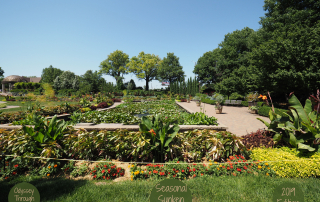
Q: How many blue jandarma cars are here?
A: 0